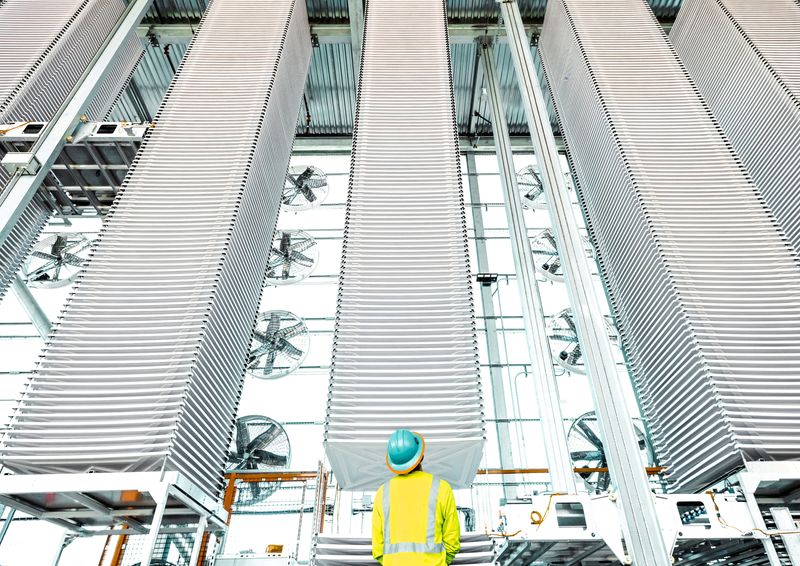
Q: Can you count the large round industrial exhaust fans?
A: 9